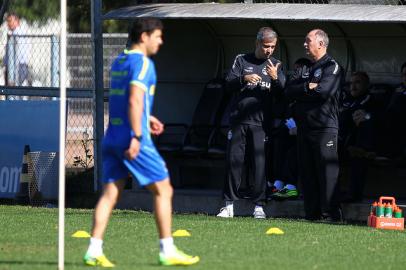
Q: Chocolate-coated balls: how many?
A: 0